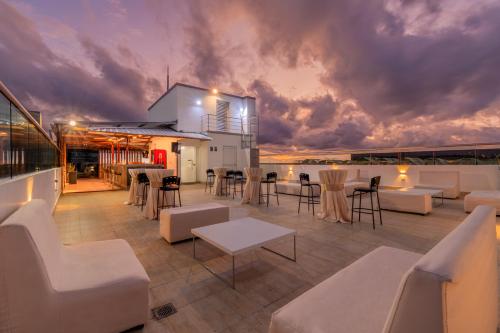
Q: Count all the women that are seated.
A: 0